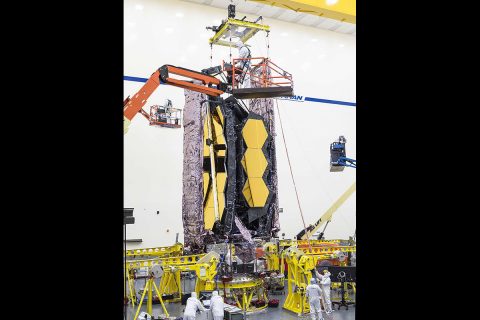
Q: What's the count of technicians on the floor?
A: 4